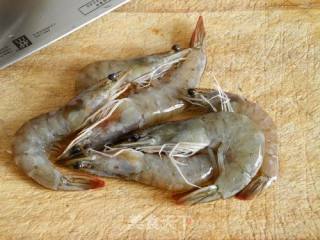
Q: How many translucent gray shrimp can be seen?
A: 6